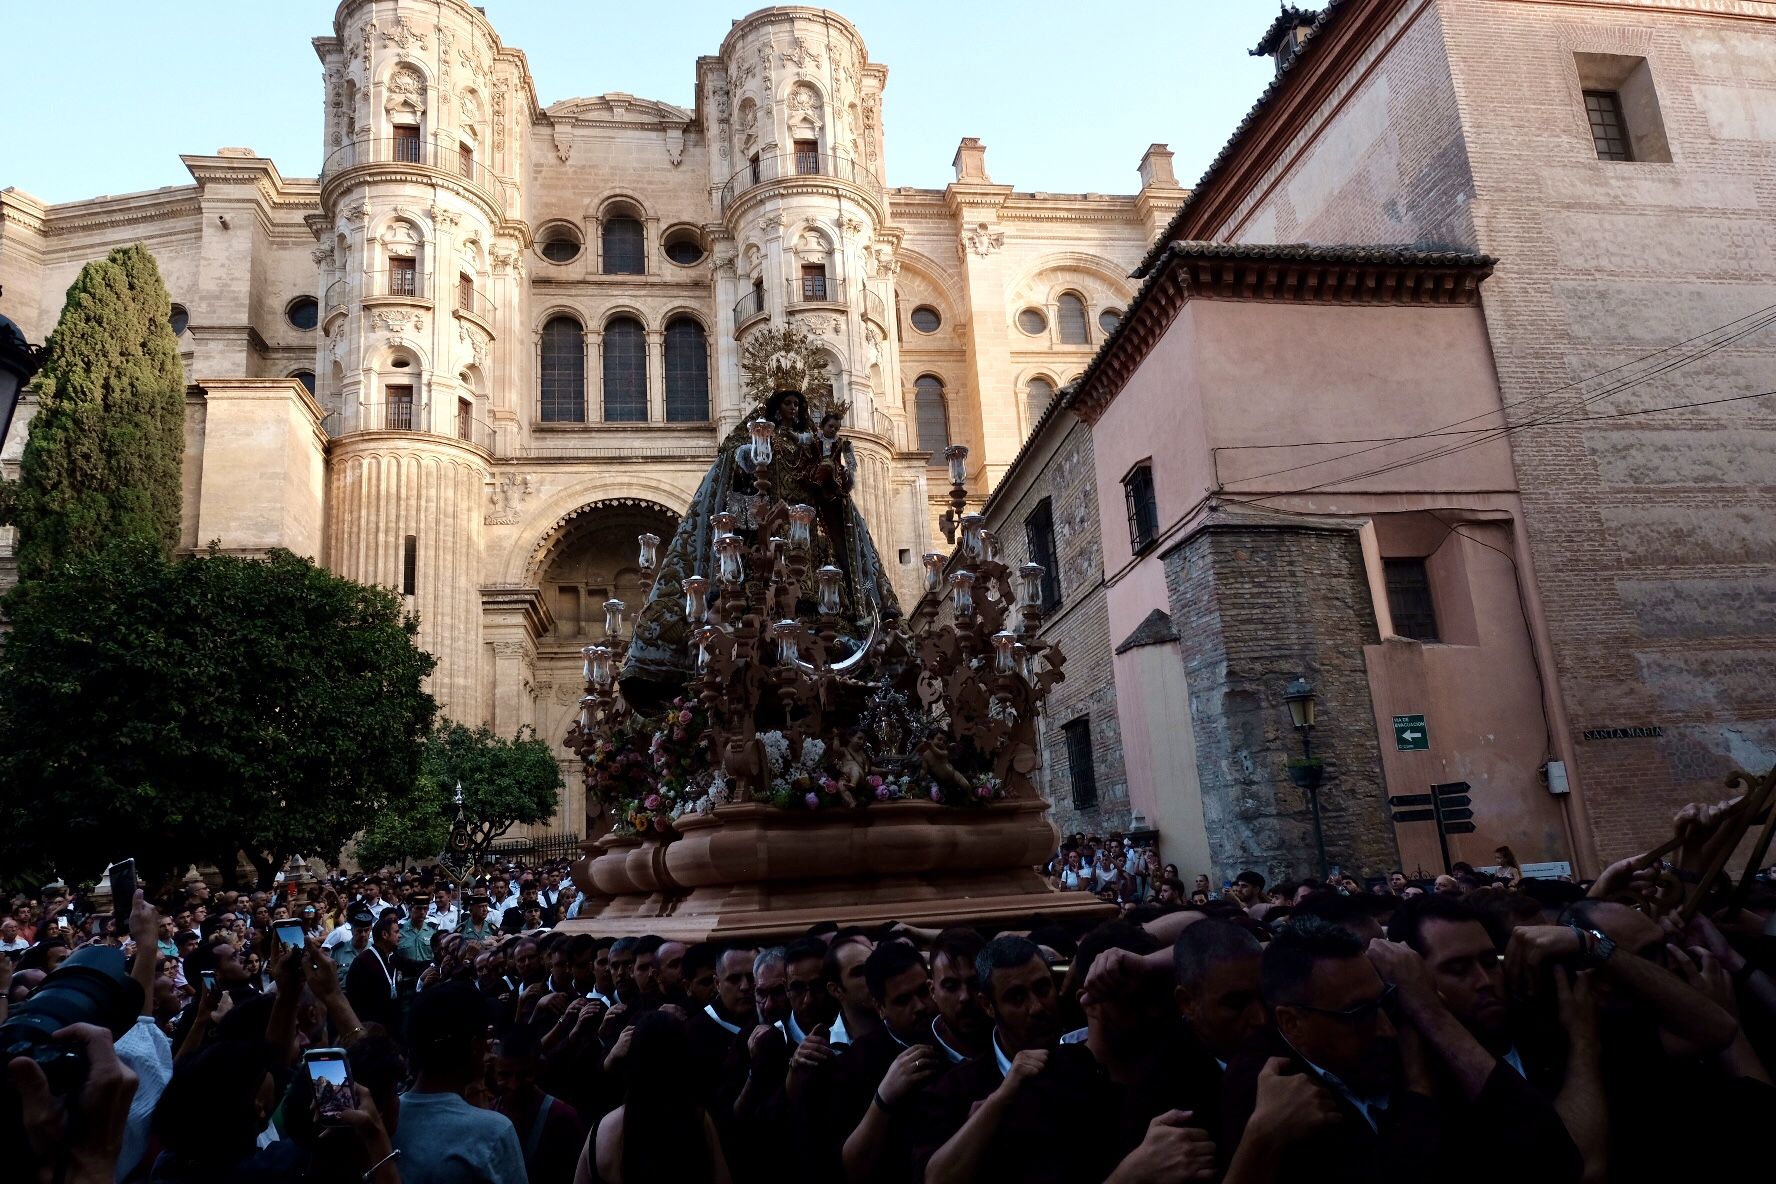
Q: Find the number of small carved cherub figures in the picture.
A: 2